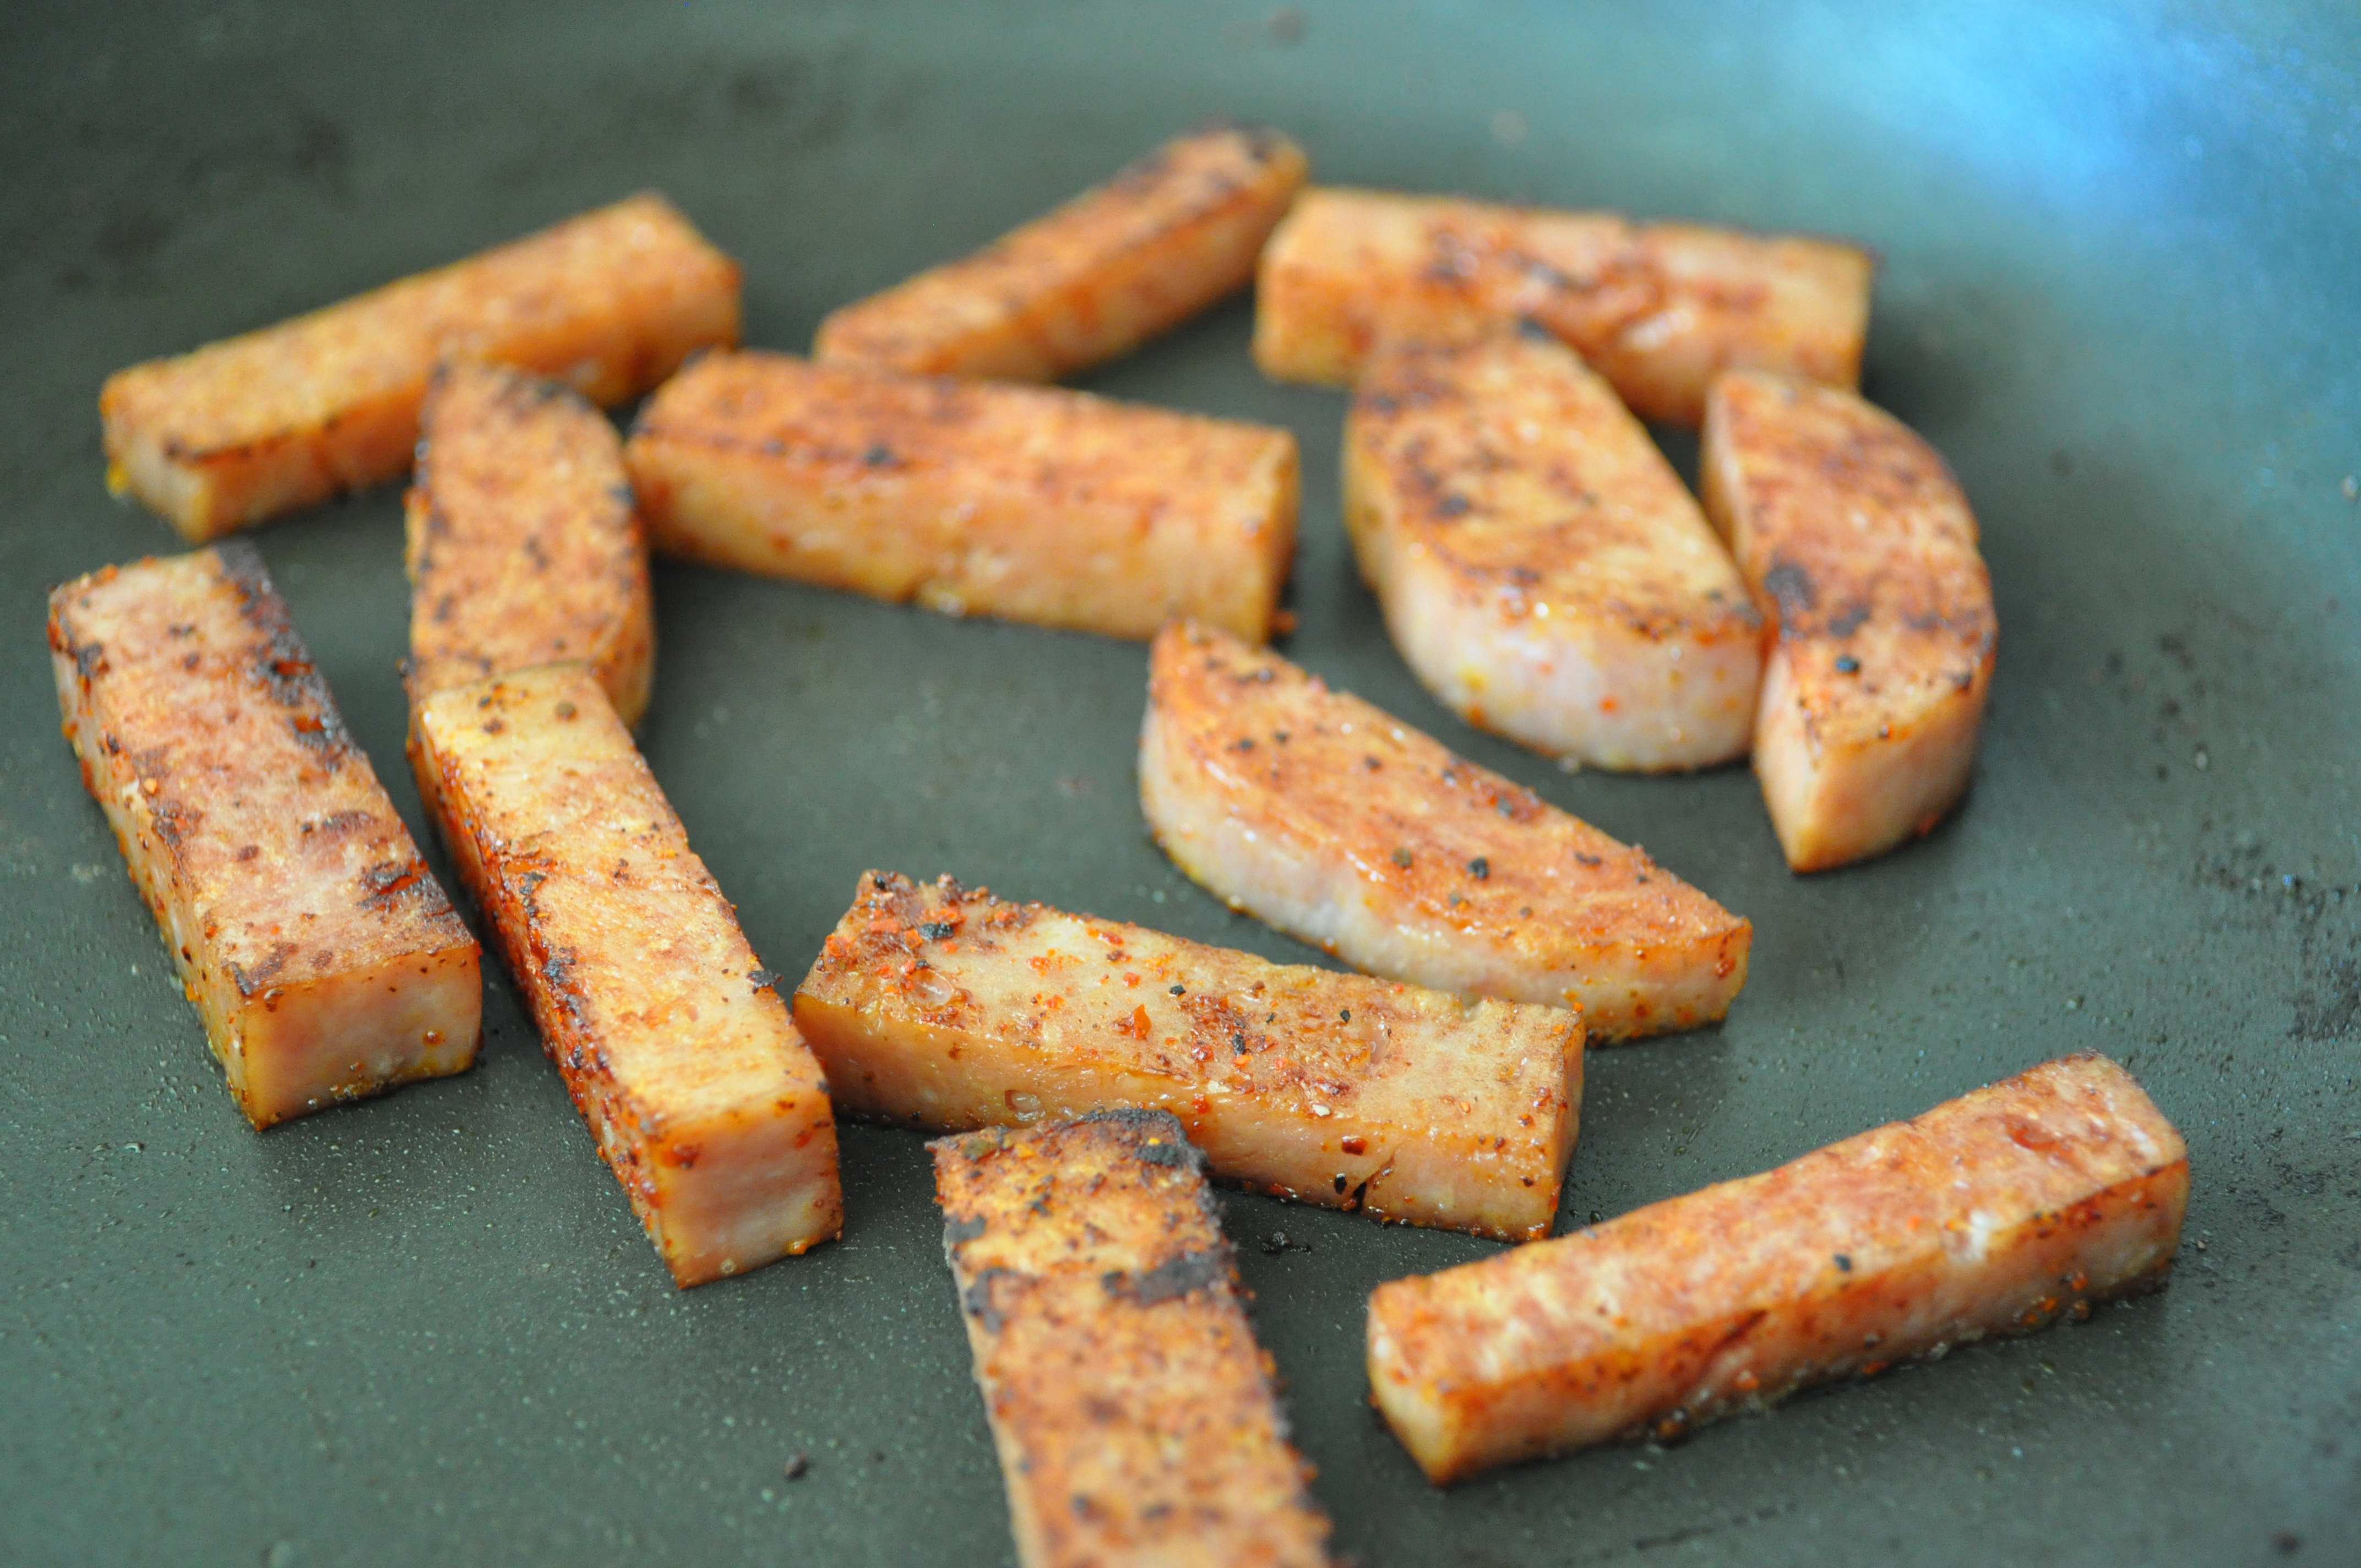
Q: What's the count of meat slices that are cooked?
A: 13